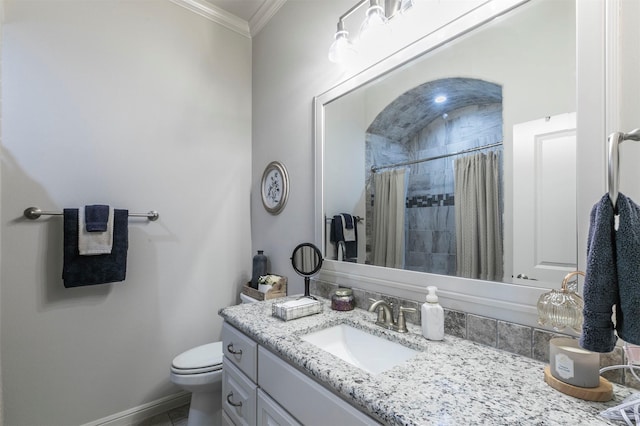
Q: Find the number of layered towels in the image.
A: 3